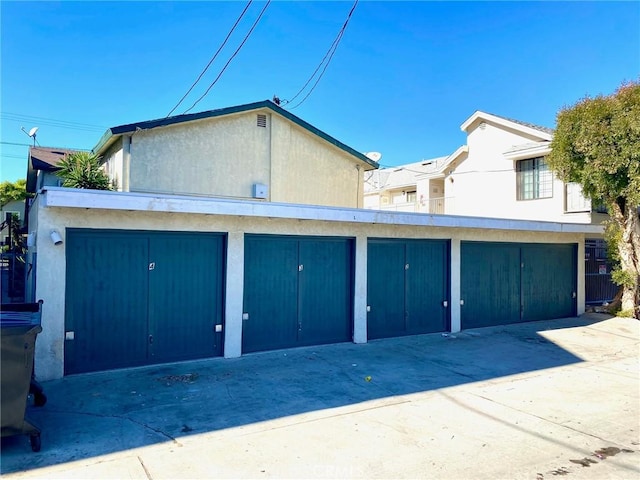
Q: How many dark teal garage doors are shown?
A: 4